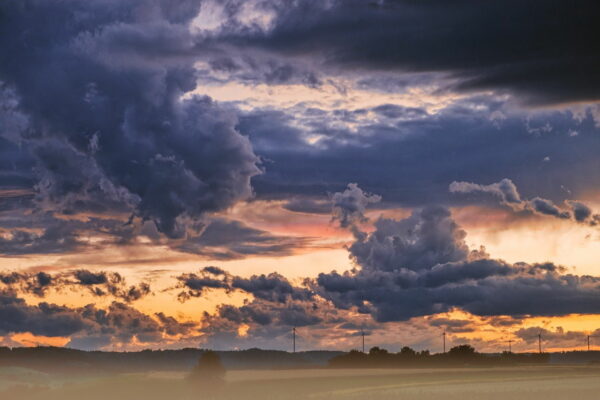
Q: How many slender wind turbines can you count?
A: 6